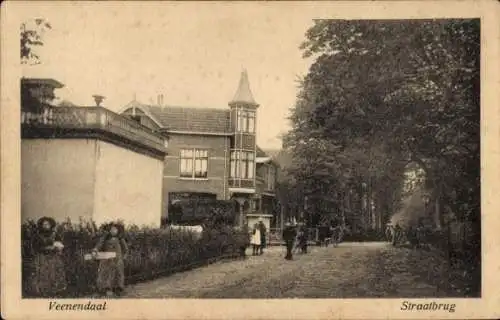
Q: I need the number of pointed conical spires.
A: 1